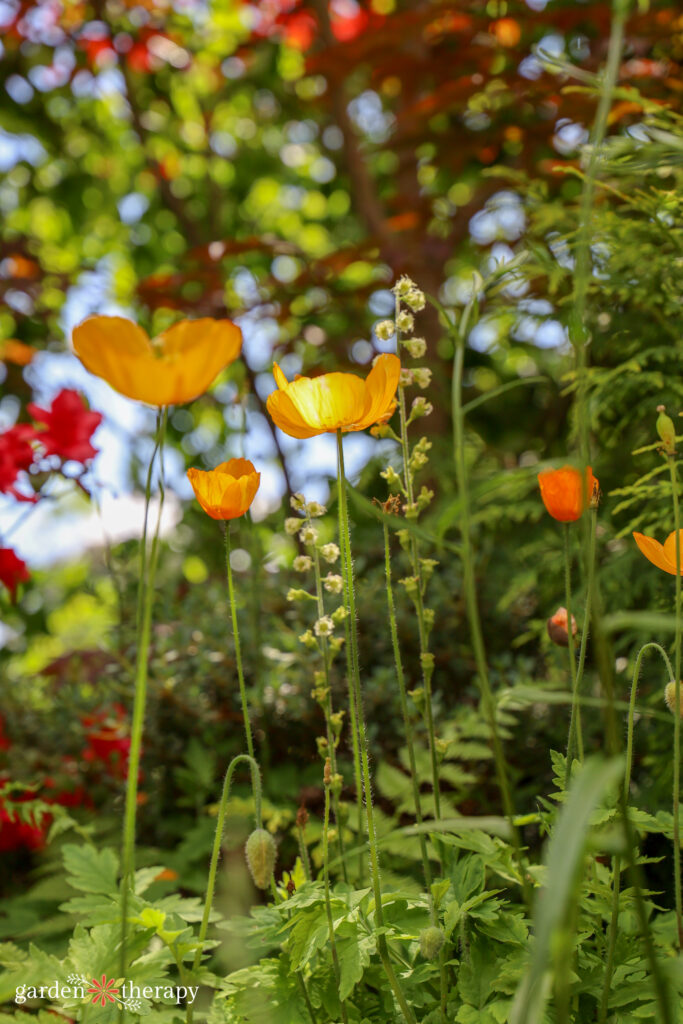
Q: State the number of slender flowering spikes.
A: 2